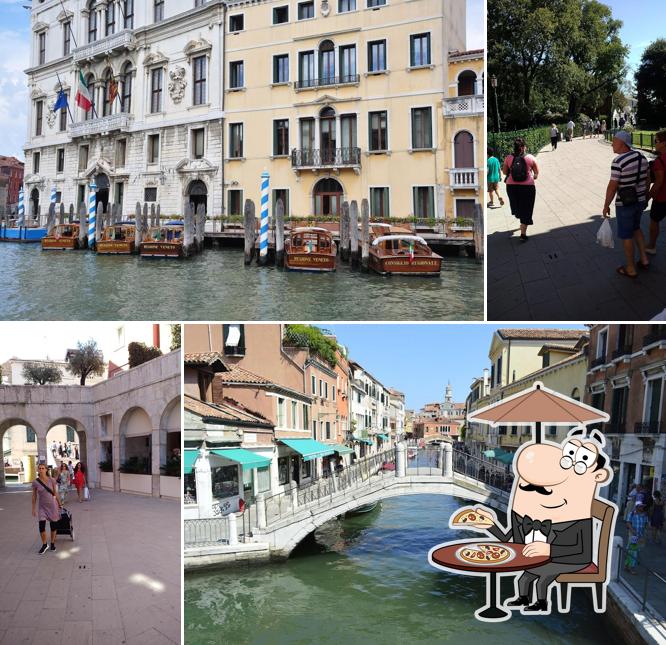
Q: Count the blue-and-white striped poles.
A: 4